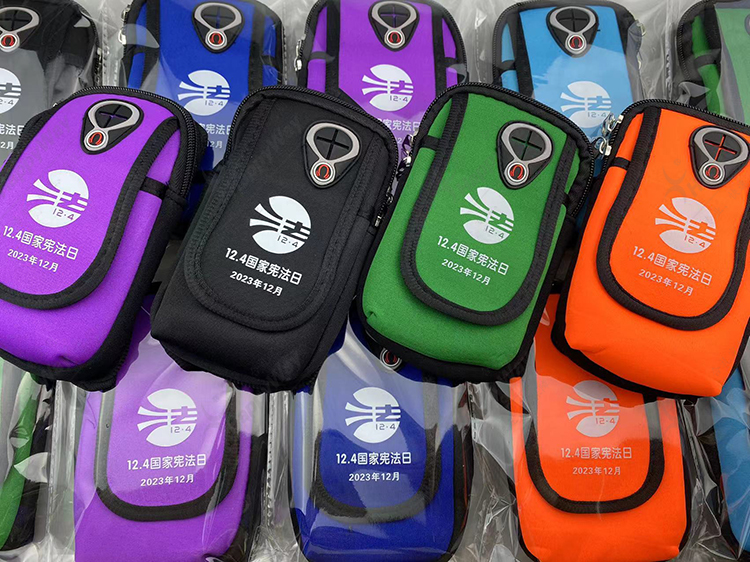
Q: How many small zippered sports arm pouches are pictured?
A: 14